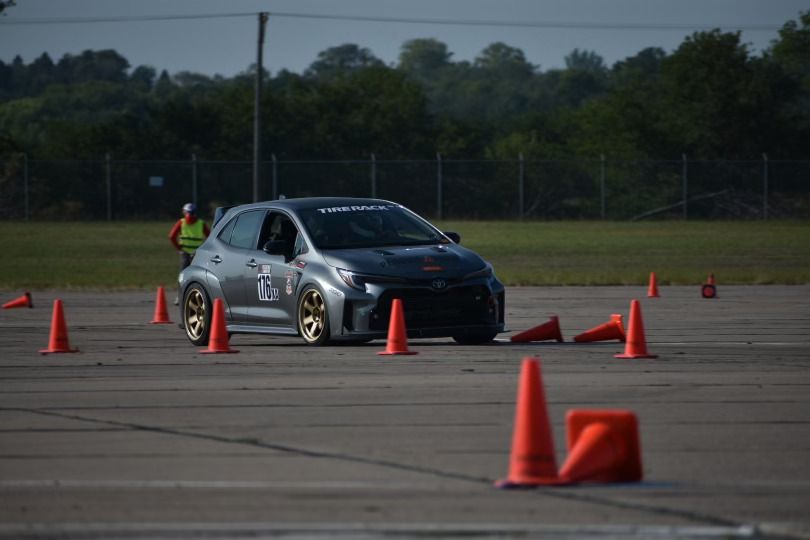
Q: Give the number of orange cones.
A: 13